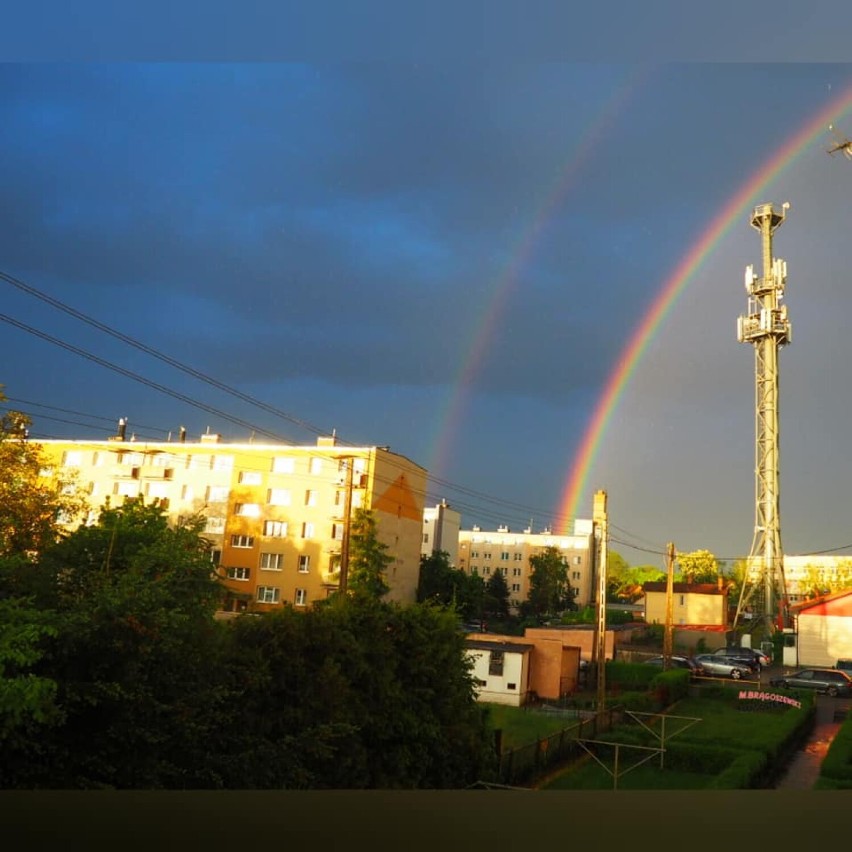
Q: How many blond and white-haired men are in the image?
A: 0